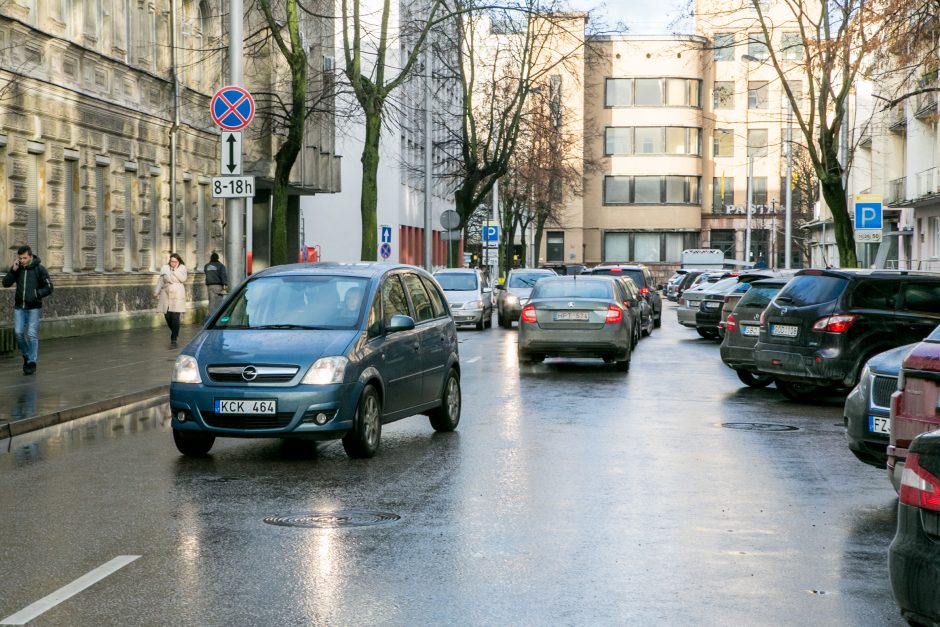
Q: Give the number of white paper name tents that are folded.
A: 0